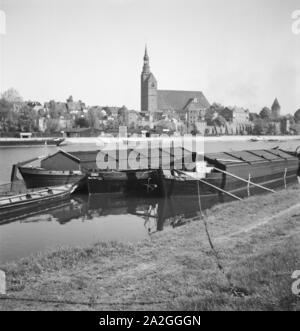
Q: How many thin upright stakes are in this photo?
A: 2